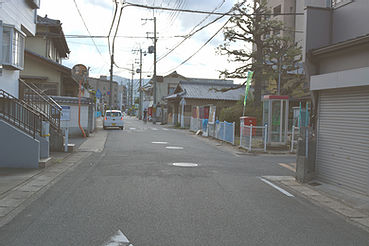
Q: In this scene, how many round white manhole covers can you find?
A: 3